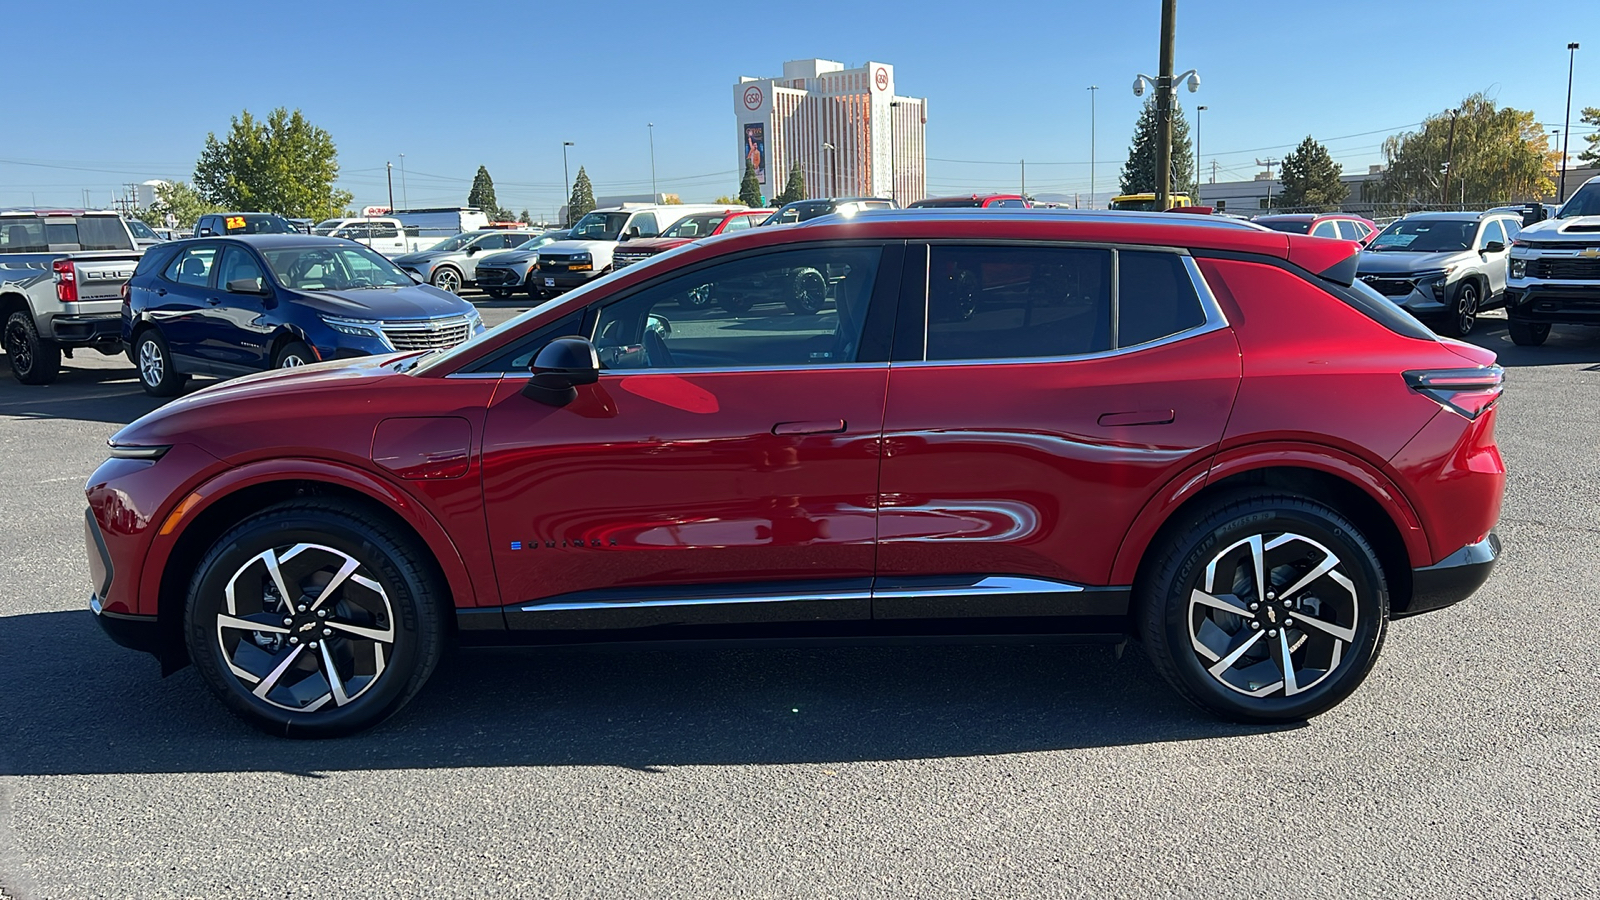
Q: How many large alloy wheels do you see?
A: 2